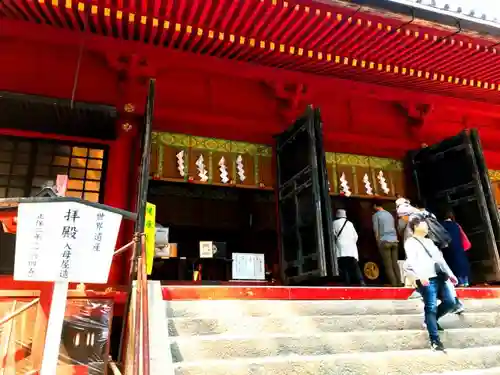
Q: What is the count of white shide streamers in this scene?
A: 7